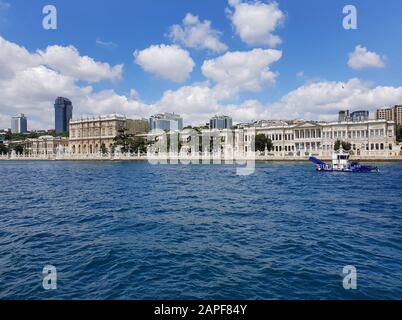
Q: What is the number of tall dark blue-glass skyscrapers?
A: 1